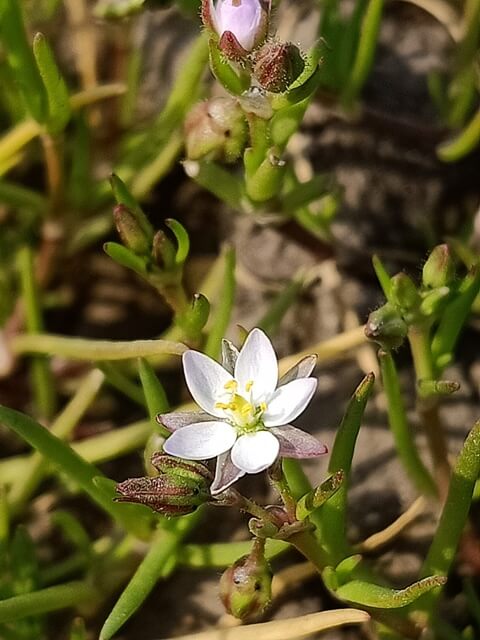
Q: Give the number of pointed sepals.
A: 5